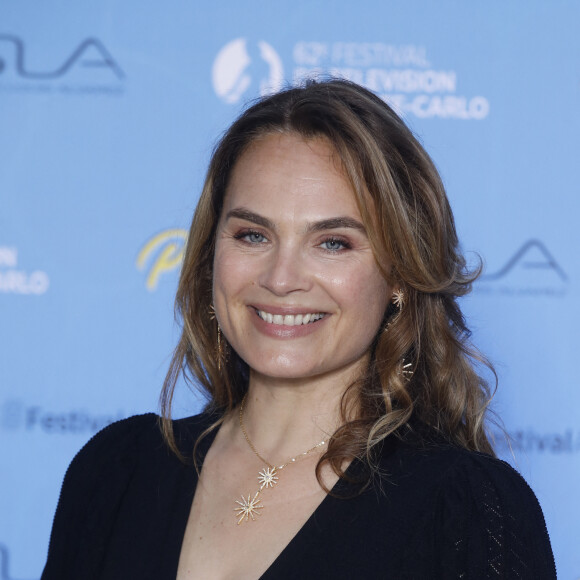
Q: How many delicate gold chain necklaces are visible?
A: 1